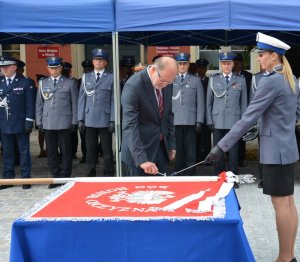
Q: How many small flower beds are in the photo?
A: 0